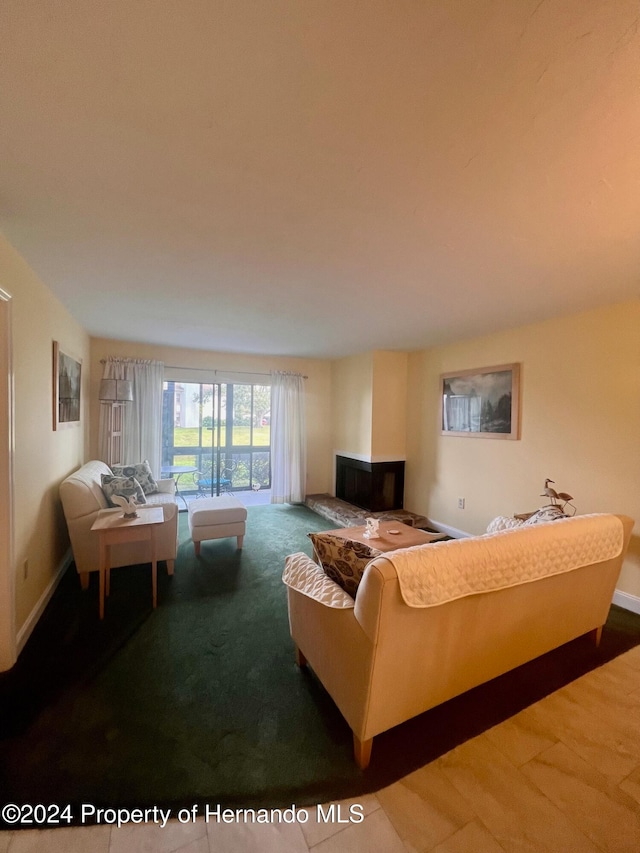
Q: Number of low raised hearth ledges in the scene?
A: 1